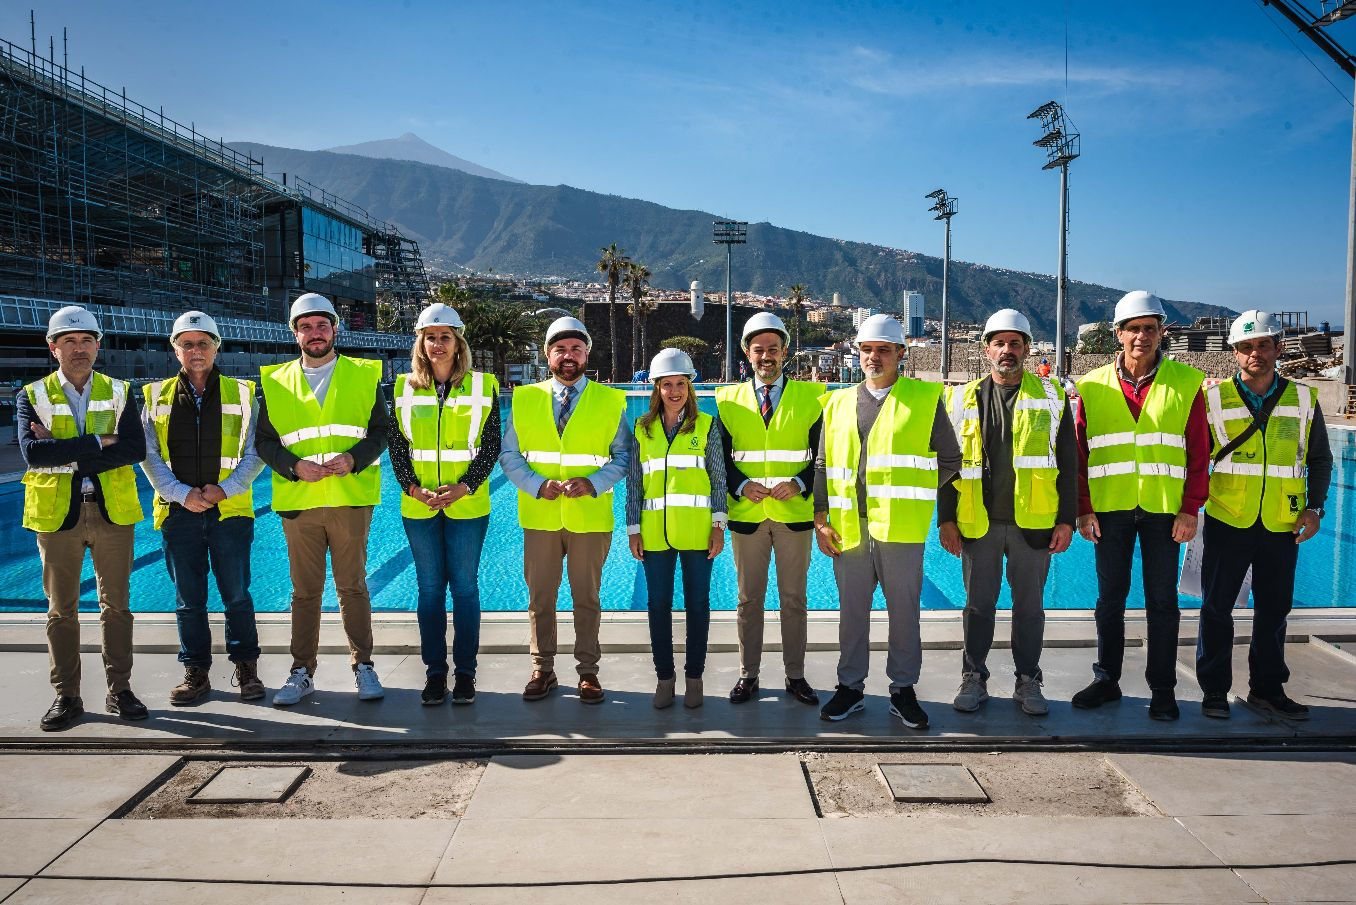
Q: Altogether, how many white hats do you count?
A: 11